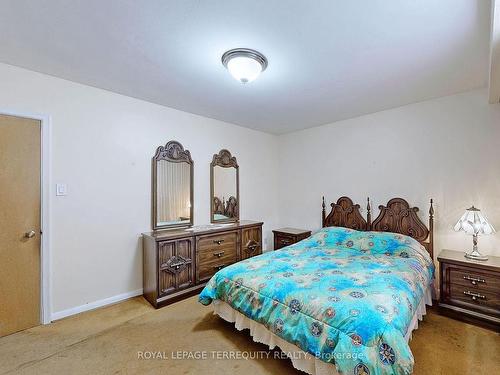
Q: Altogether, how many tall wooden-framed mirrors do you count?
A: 2